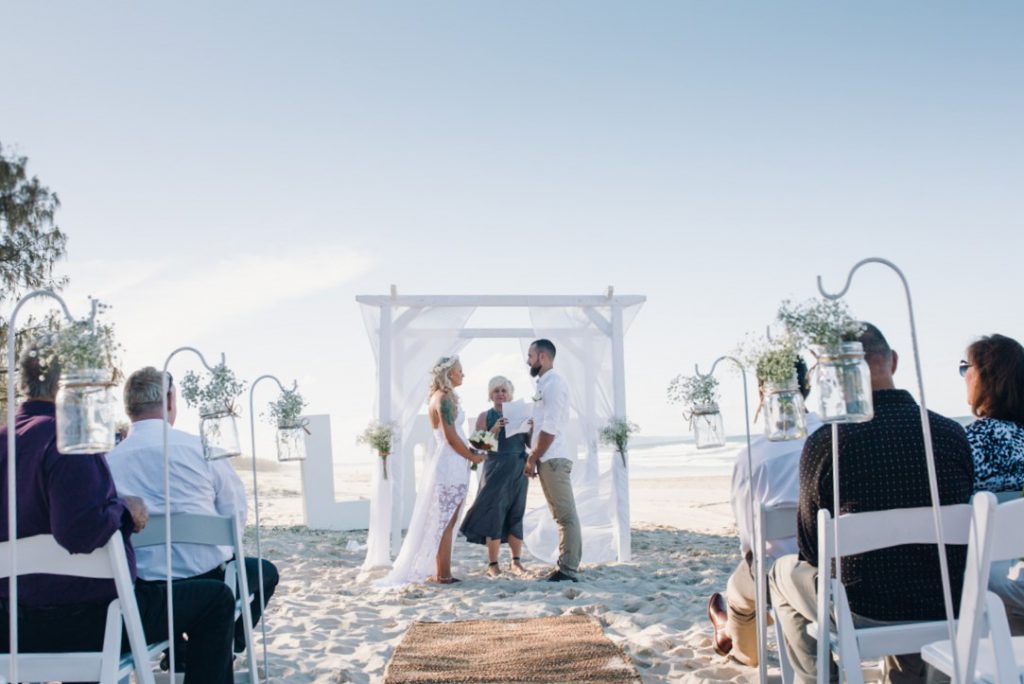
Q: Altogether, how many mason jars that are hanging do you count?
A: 6